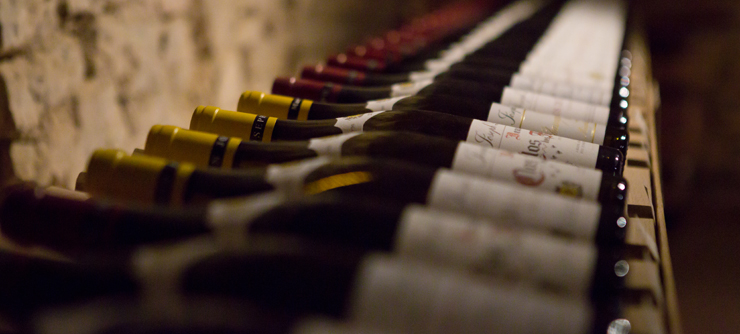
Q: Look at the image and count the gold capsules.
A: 4